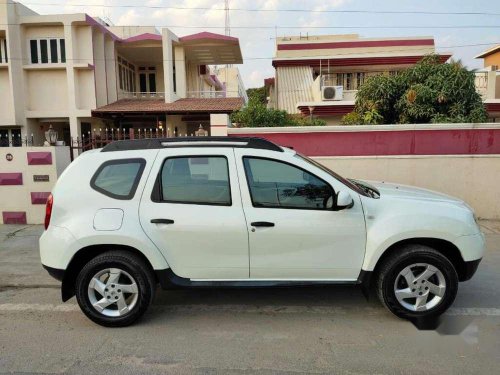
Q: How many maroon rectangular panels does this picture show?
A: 4